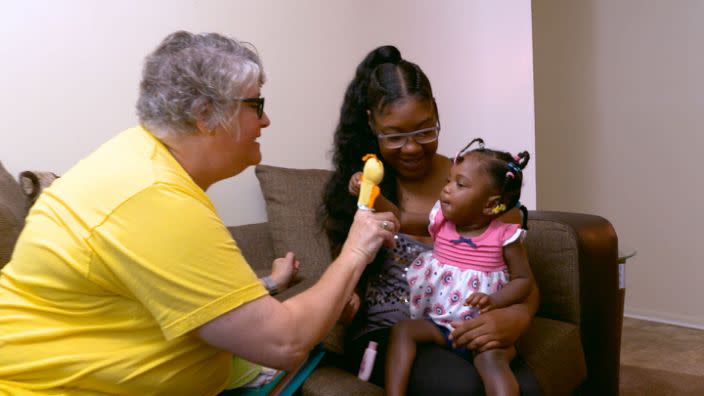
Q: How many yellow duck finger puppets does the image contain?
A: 1